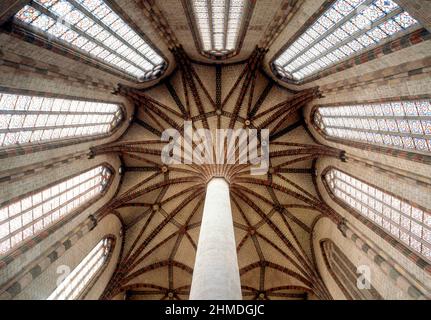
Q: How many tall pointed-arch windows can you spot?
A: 9